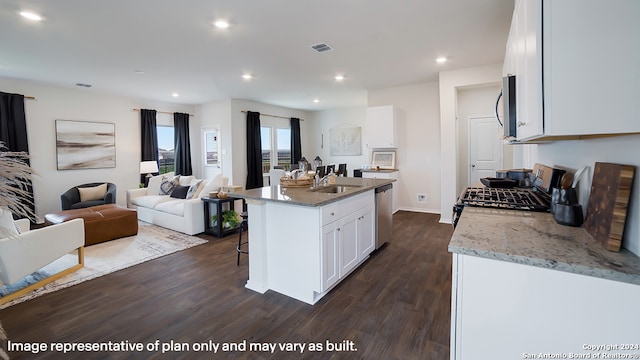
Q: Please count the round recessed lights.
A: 7